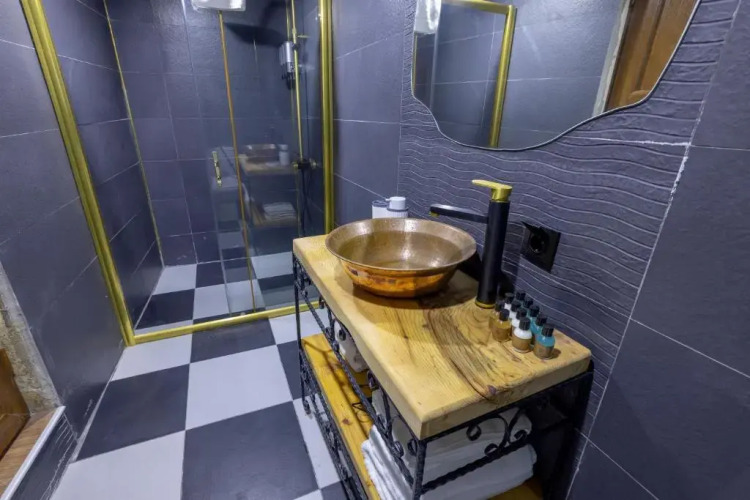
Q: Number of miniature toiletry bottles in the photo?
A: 11